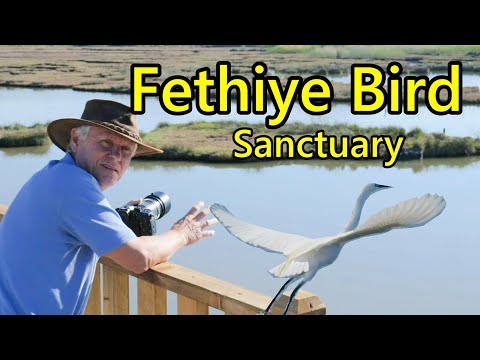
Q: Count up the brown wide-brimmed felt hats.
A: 1